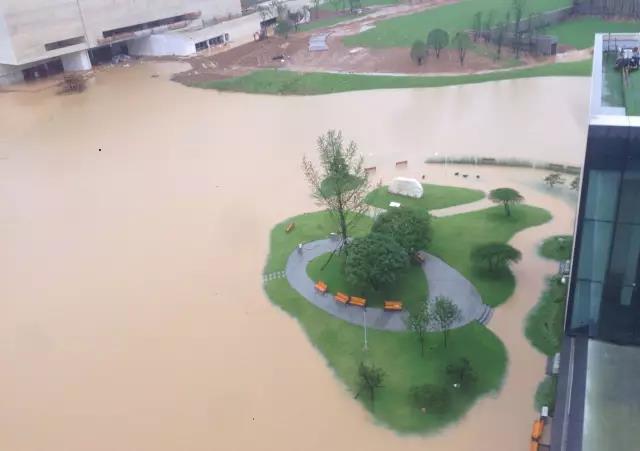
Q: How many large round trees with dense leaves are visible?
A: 2